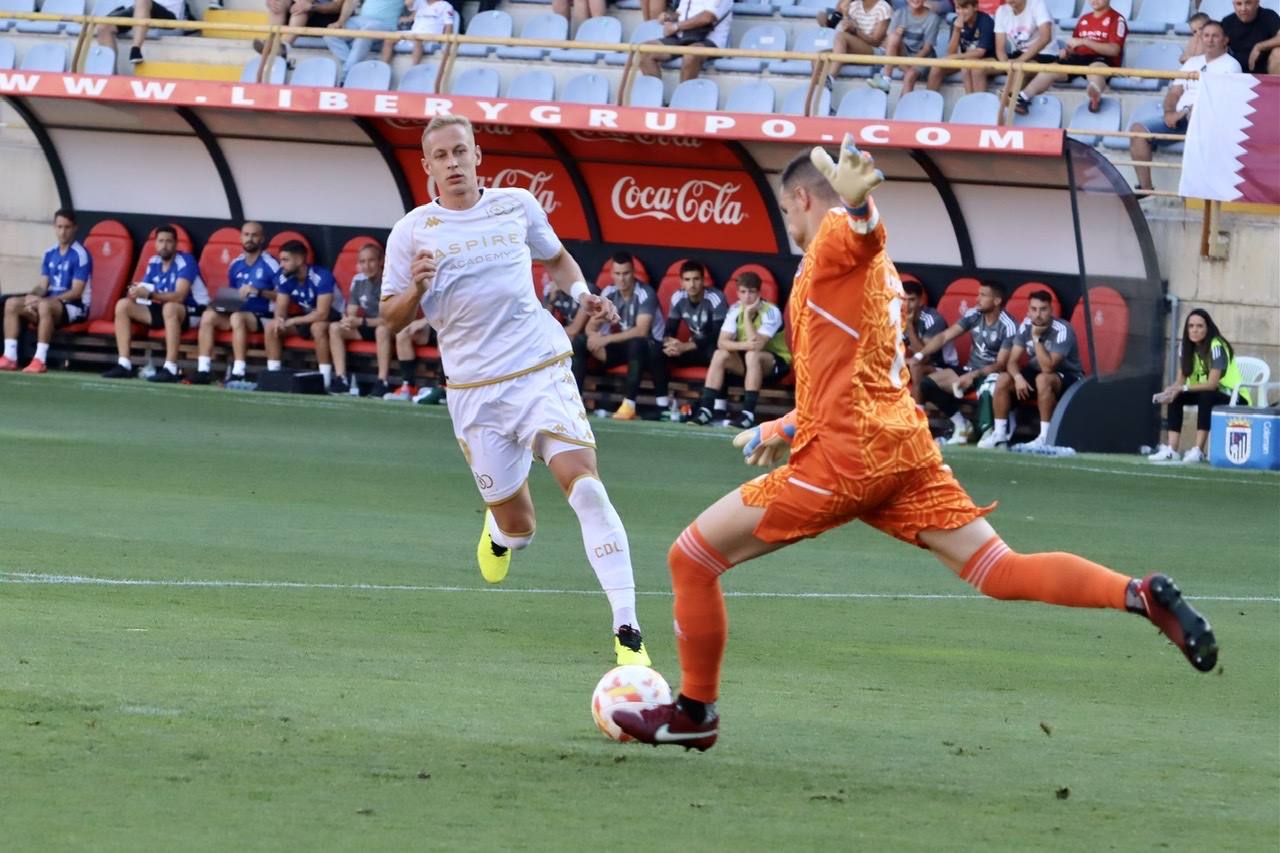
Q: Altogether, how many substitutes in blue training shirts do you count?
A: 4